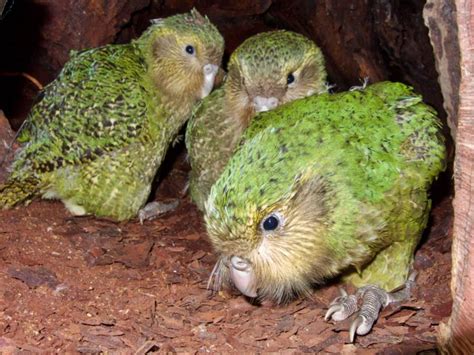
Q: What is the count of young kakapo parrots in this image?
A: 3